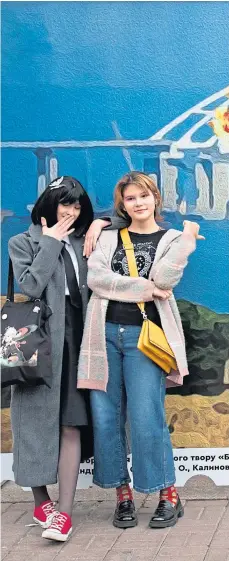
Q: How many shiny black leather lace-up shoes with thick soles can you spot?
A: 2